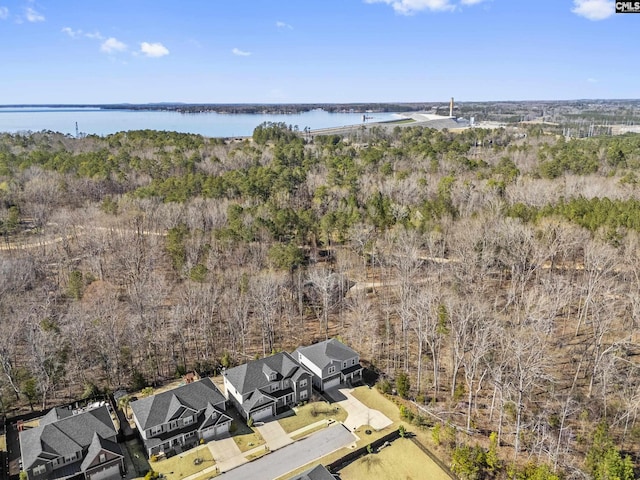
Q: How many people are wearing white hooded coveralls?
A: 0